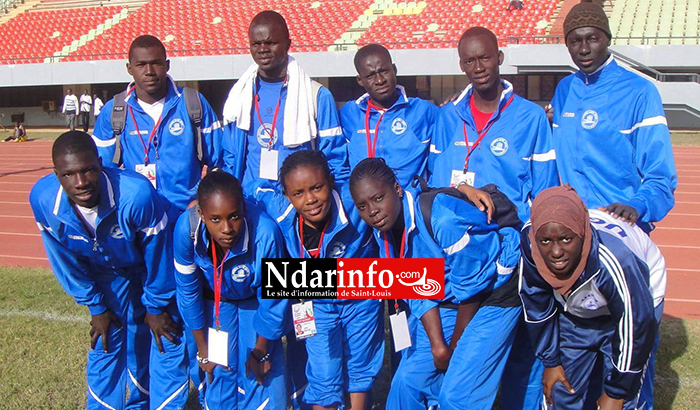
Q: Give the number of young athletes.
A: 10